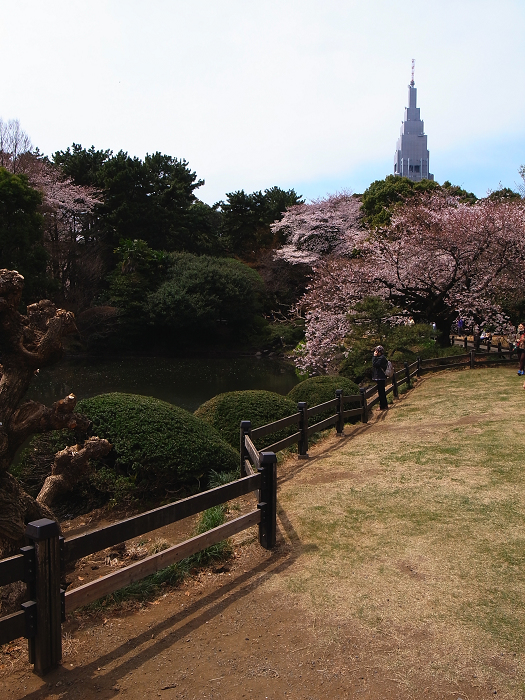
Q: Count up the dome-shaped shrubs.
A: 3